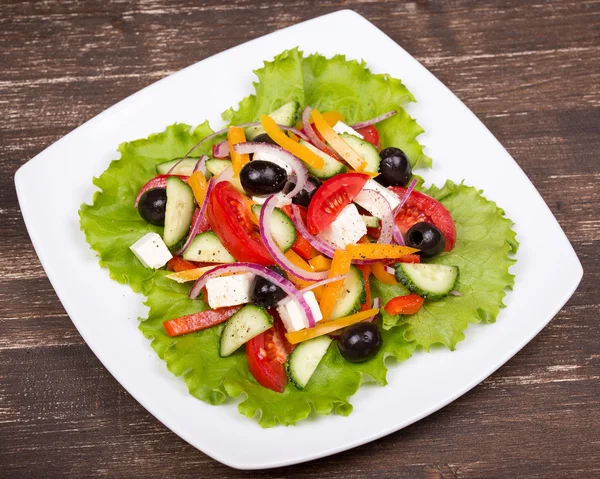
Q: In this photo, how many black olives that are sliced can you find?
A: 0